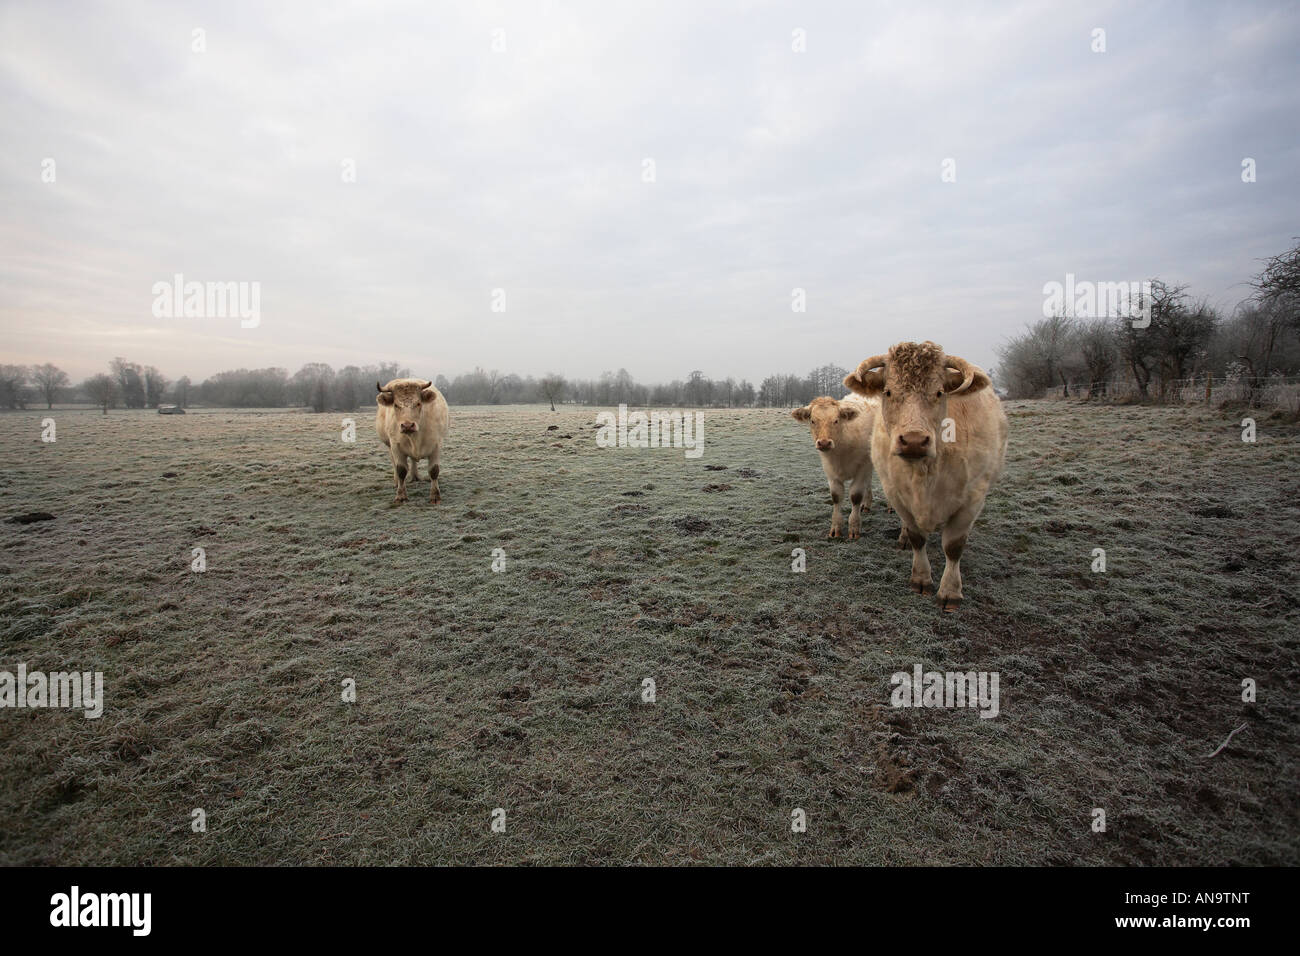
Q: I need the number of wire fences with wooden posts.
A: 1